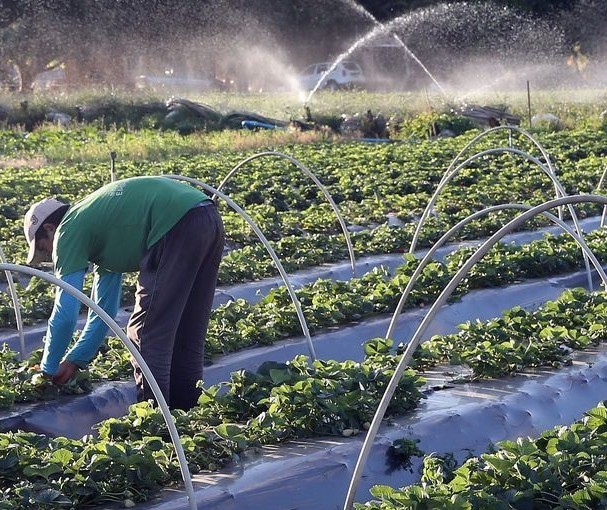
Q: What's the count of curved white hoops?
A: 9